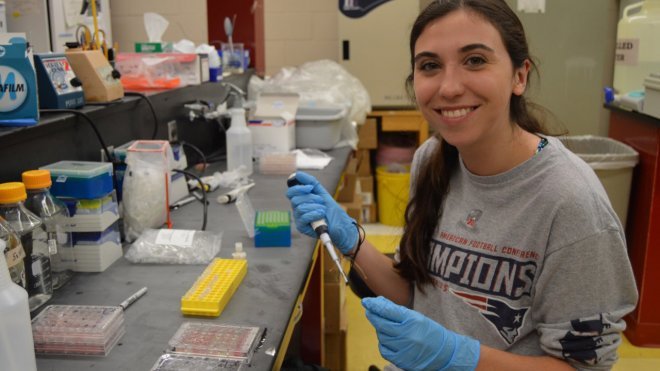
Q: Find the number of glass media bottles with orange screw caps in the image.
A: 2